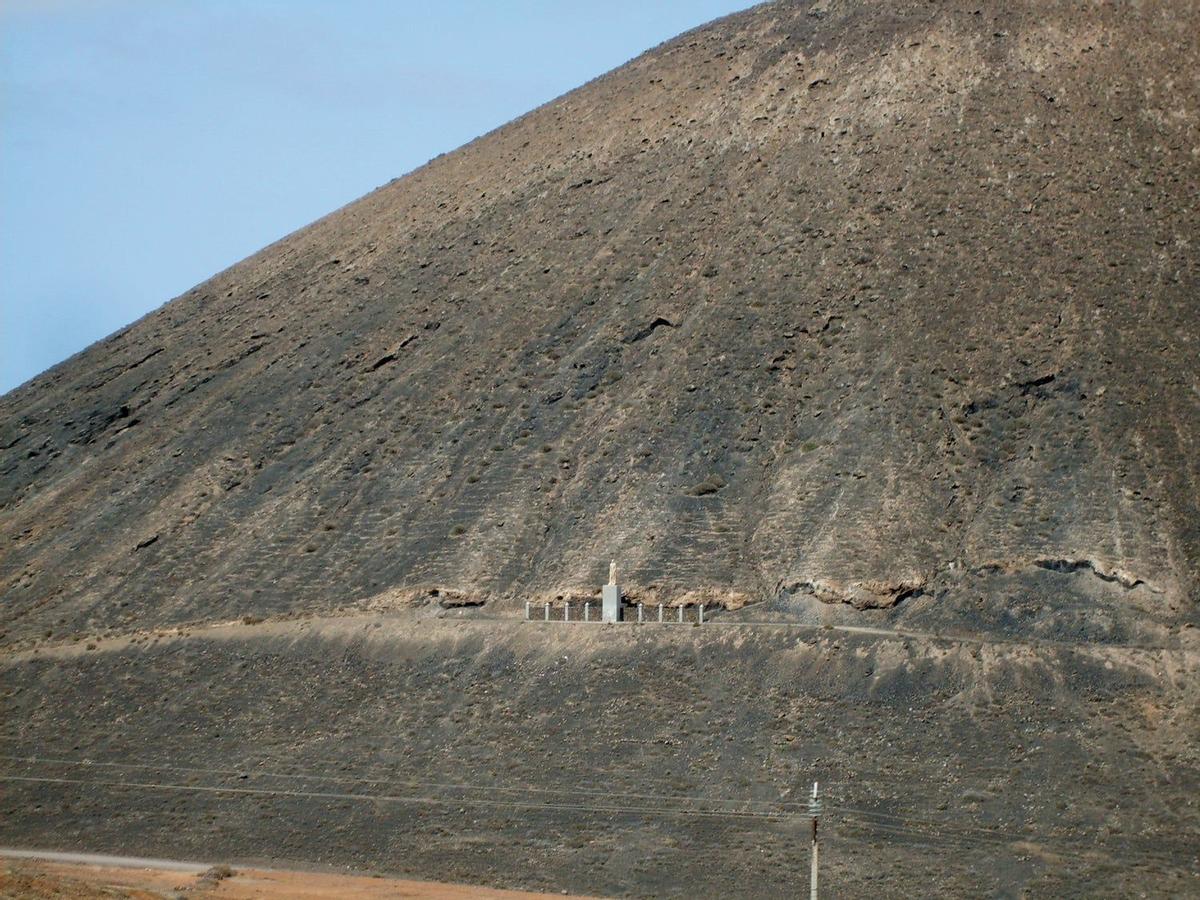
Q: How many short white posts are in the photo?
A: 8